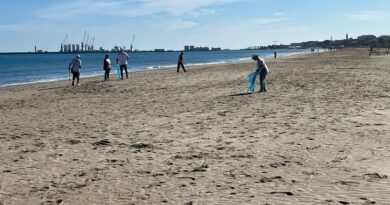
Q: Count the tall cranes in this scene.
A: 6